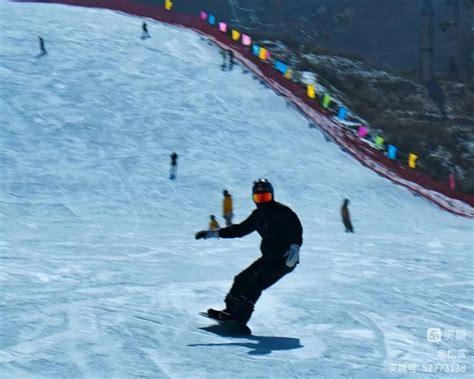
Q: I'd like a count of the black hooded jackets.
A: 1